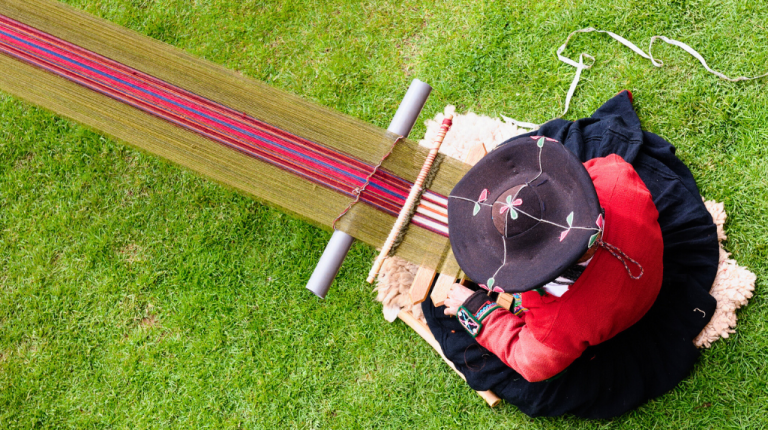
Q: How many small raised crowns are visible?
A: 1